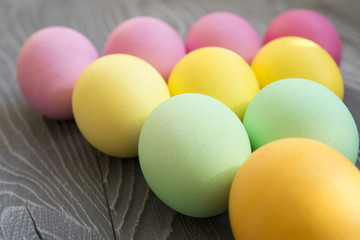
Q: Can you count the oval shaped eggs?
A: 10